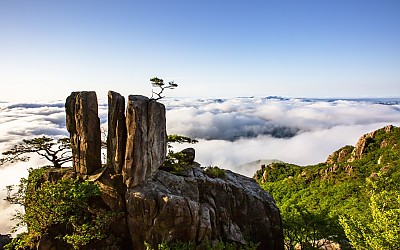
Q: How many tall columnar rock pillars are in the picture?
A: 3